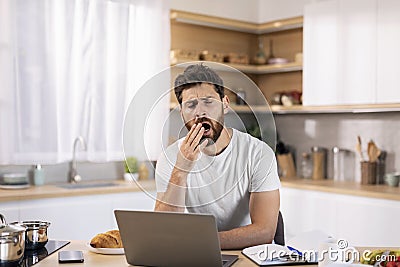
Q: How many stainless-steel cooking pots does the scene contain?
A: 2